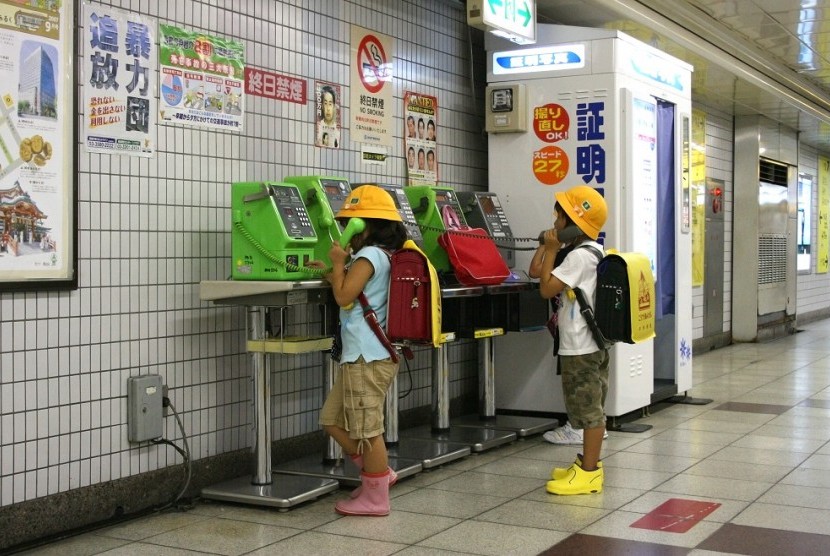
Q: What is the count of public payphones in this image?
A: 5